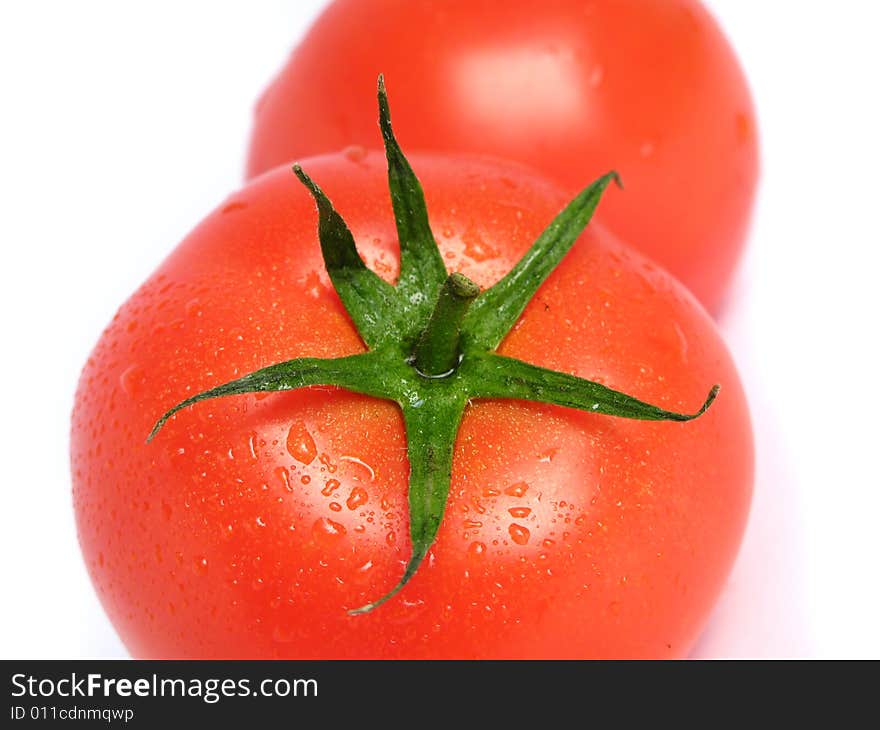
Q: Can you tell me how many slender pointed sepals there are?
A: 6